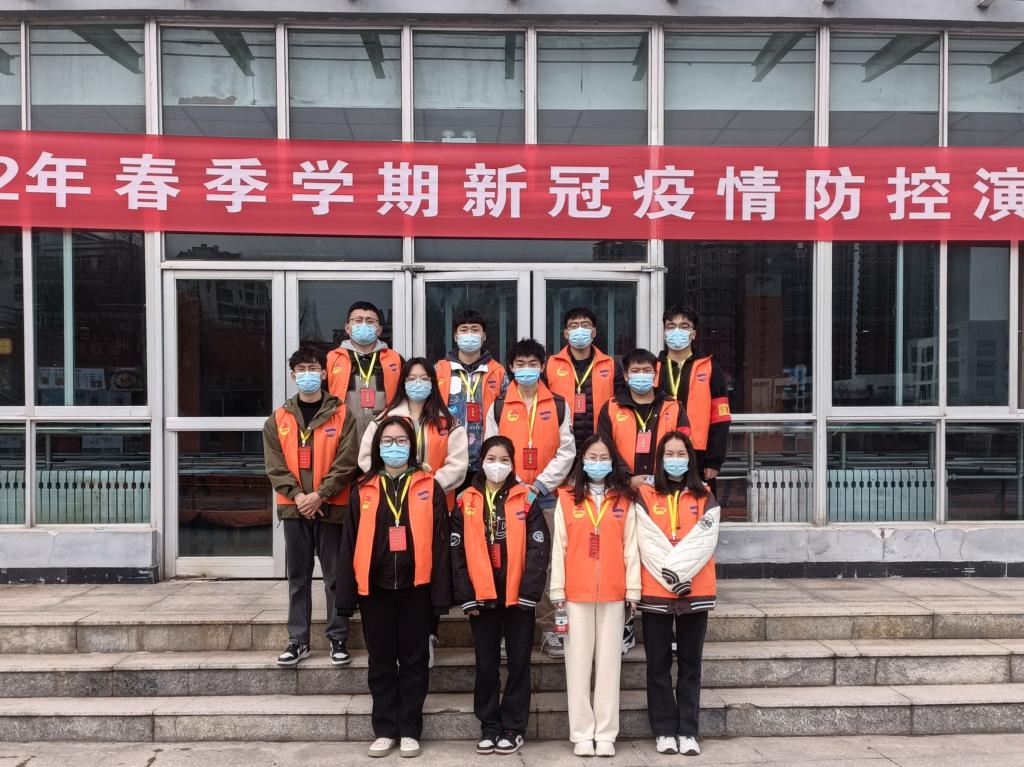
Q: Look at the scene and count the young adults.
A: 12